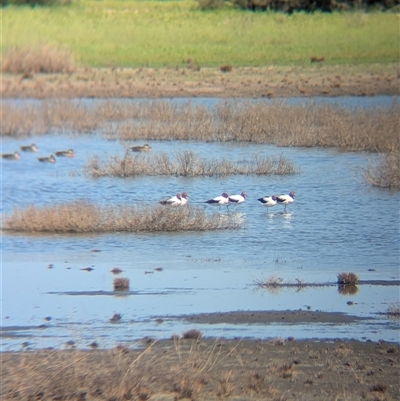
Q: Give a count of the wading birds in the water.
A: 6